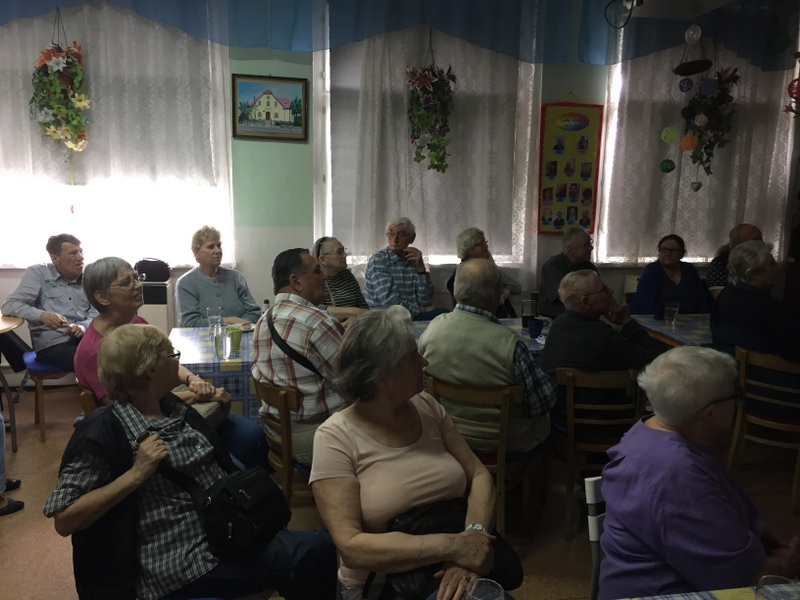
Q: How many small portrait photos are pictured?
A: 13